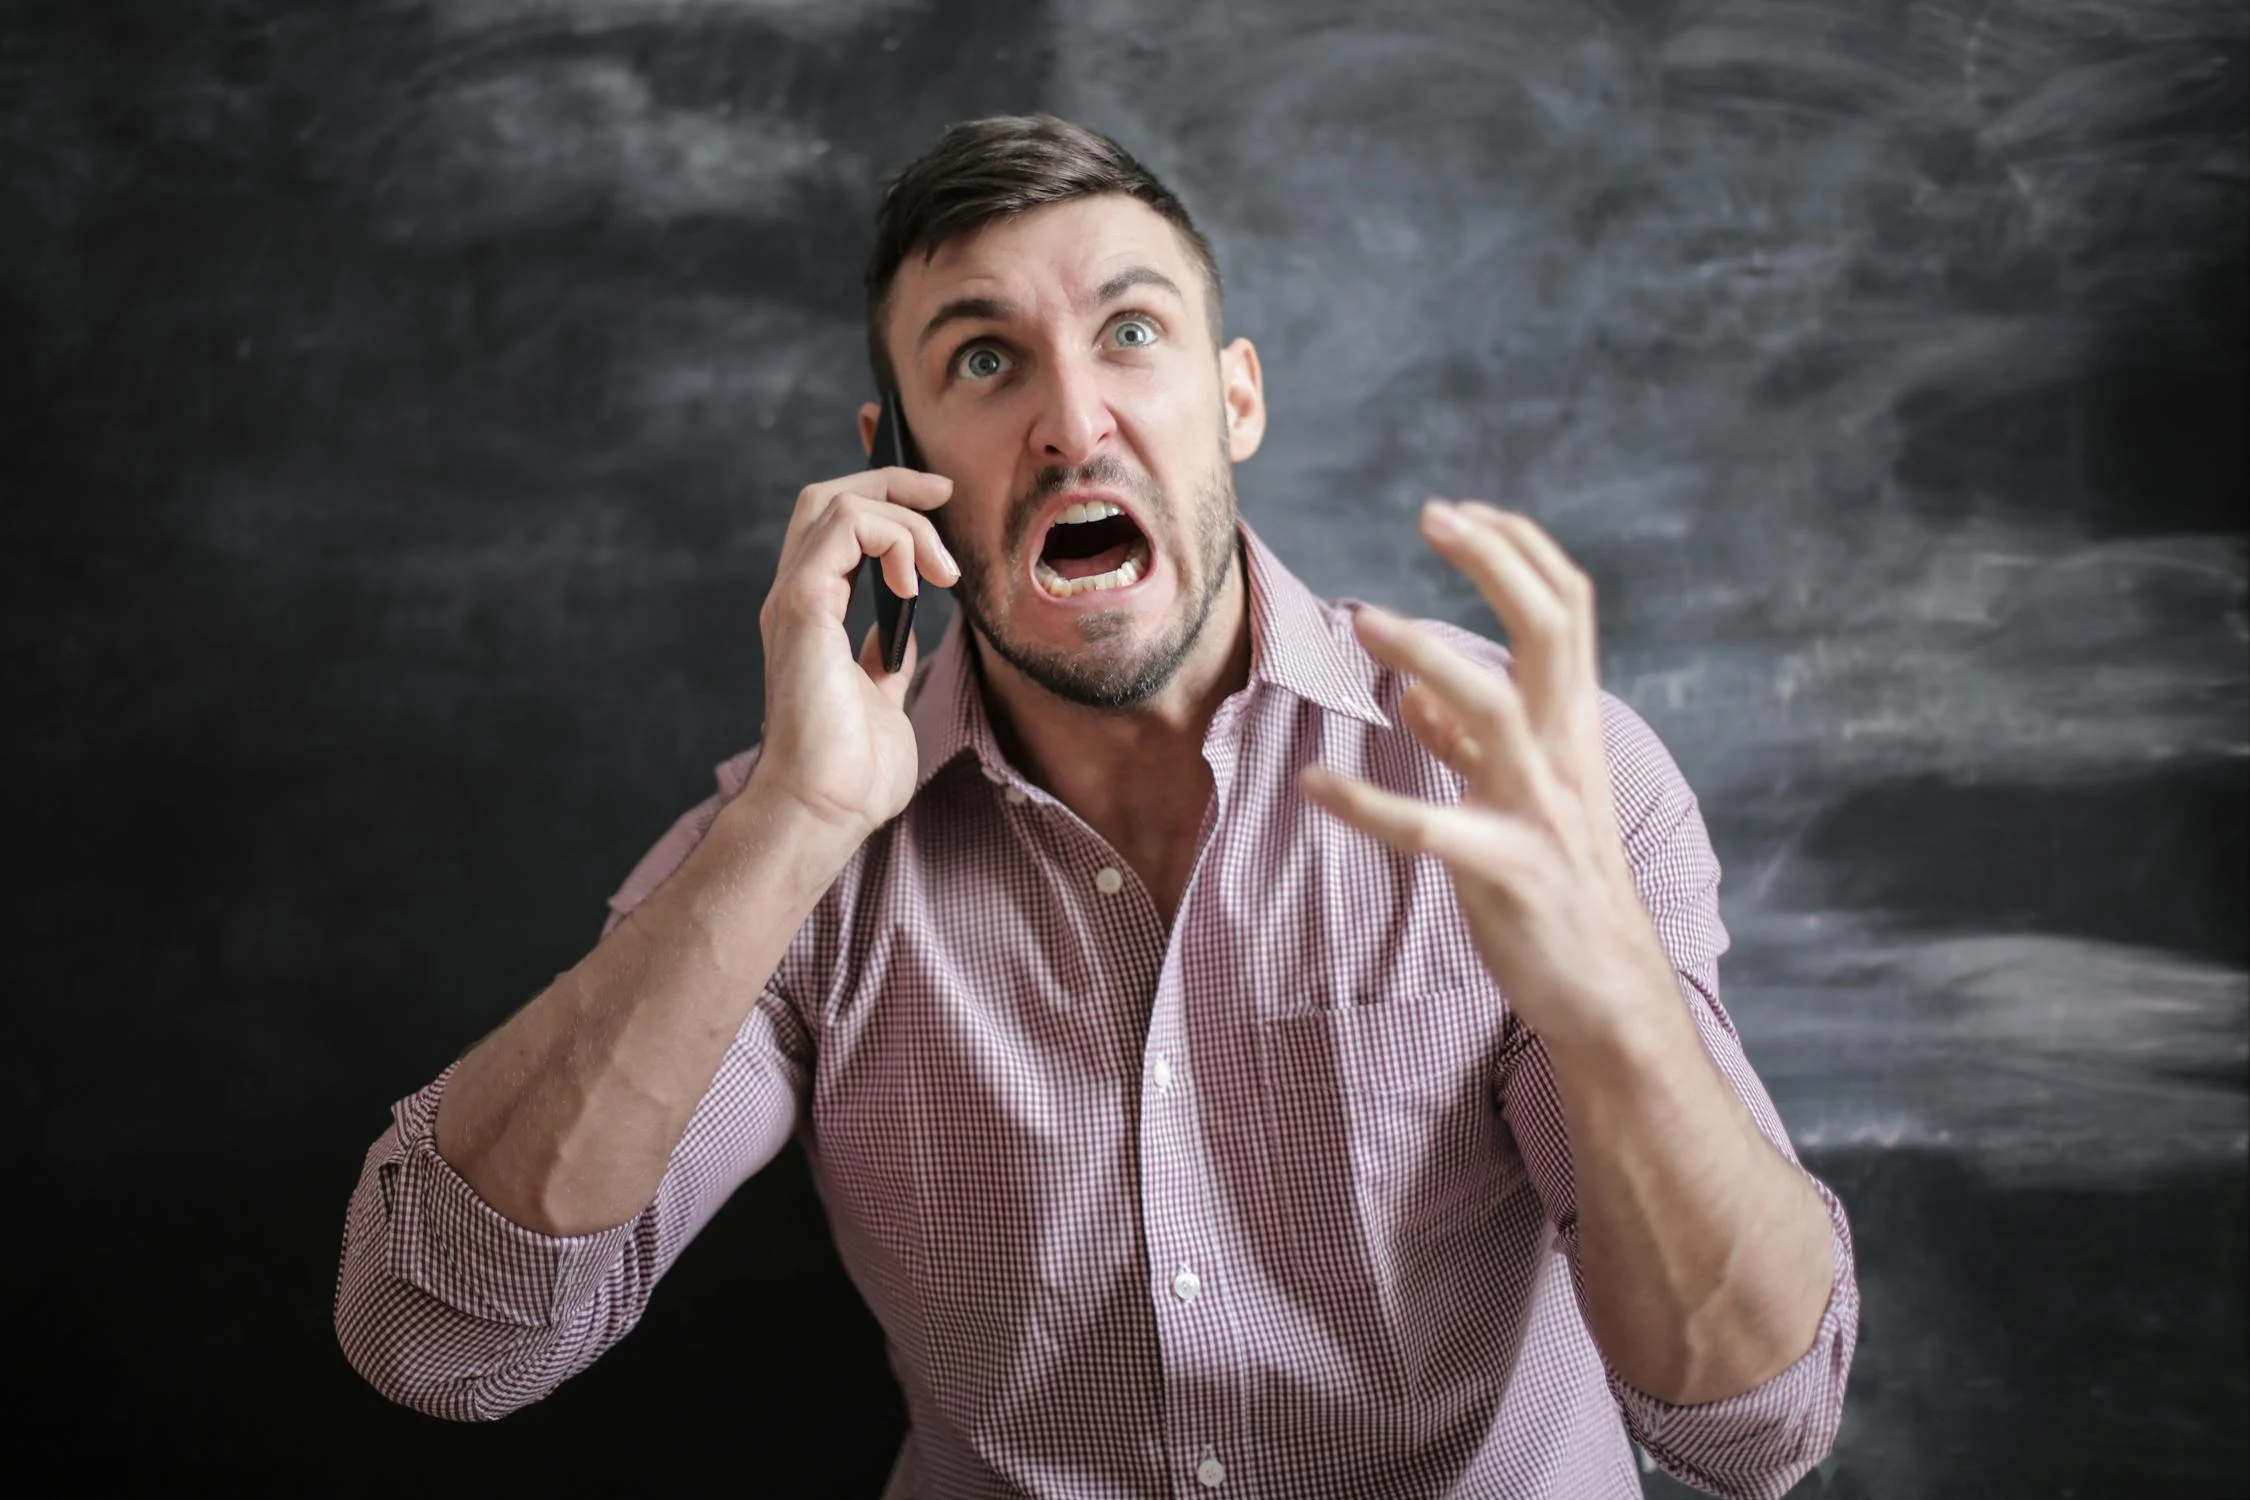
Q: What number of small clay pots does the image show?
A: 0